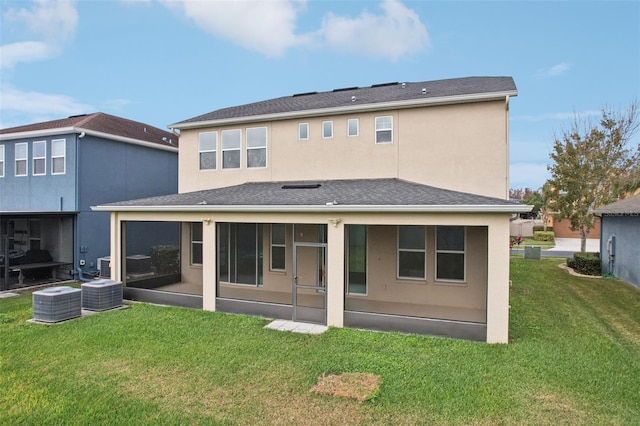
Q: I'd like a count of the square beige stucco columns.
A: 4